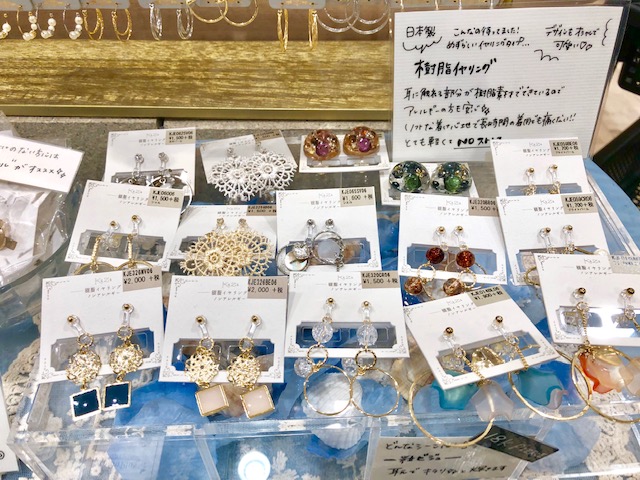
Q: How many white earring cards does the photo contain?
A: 15